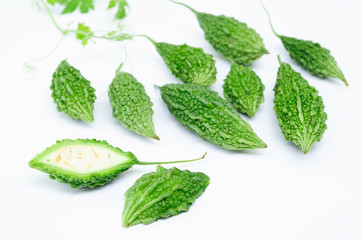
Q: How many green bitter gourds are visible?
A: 10